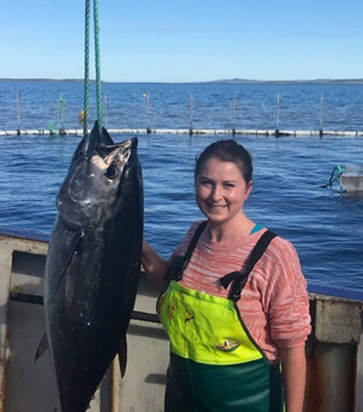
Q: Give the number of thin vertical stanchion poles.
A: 8